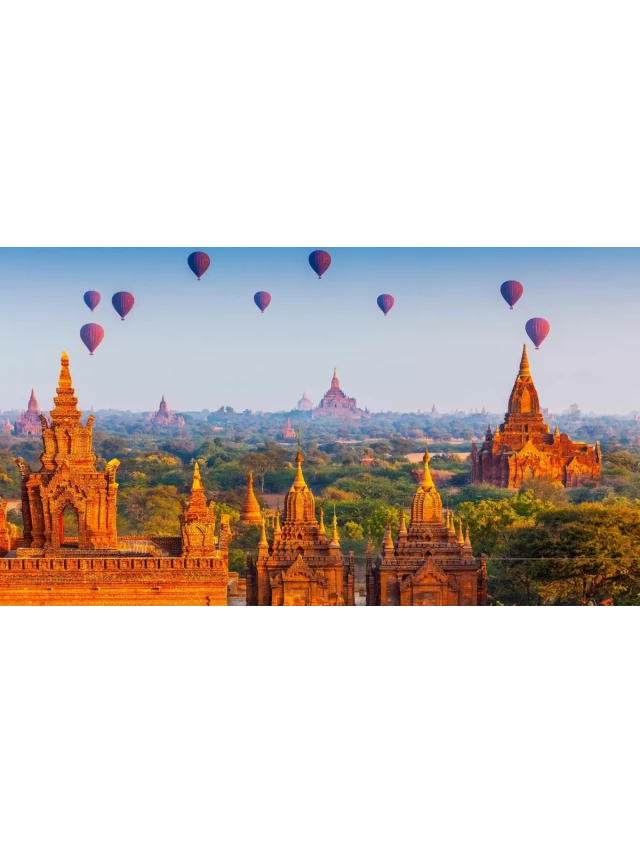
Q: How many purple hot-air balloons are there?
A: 9